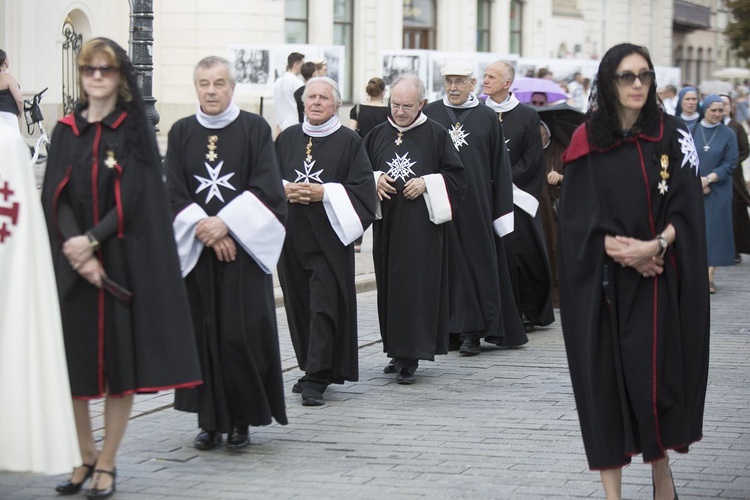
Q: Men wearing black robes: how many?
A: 5